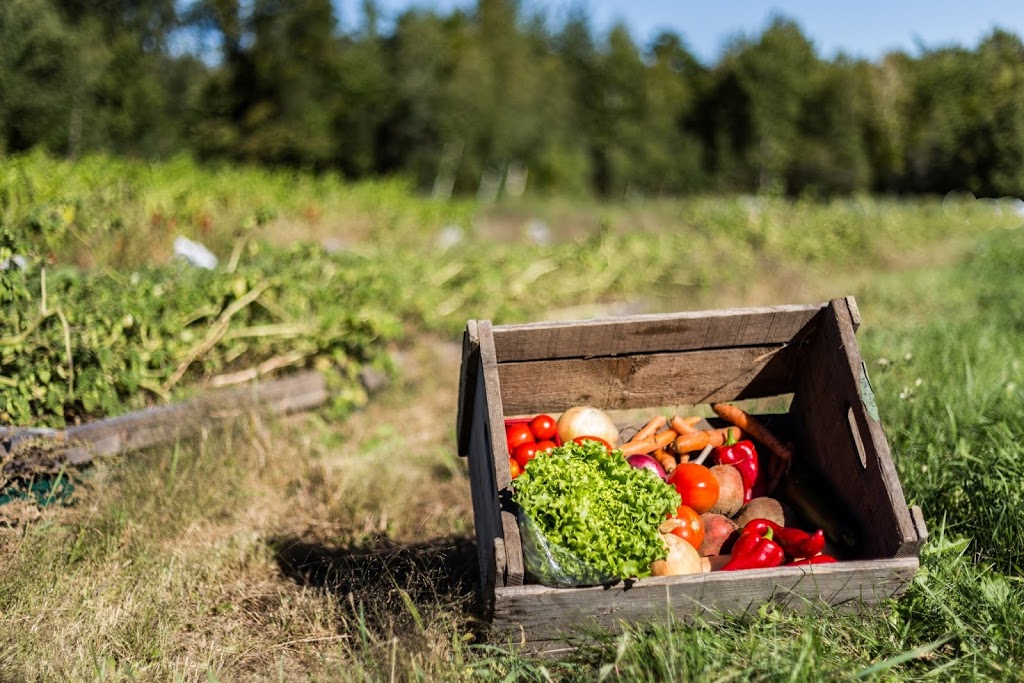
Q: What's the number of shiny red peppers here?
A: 4